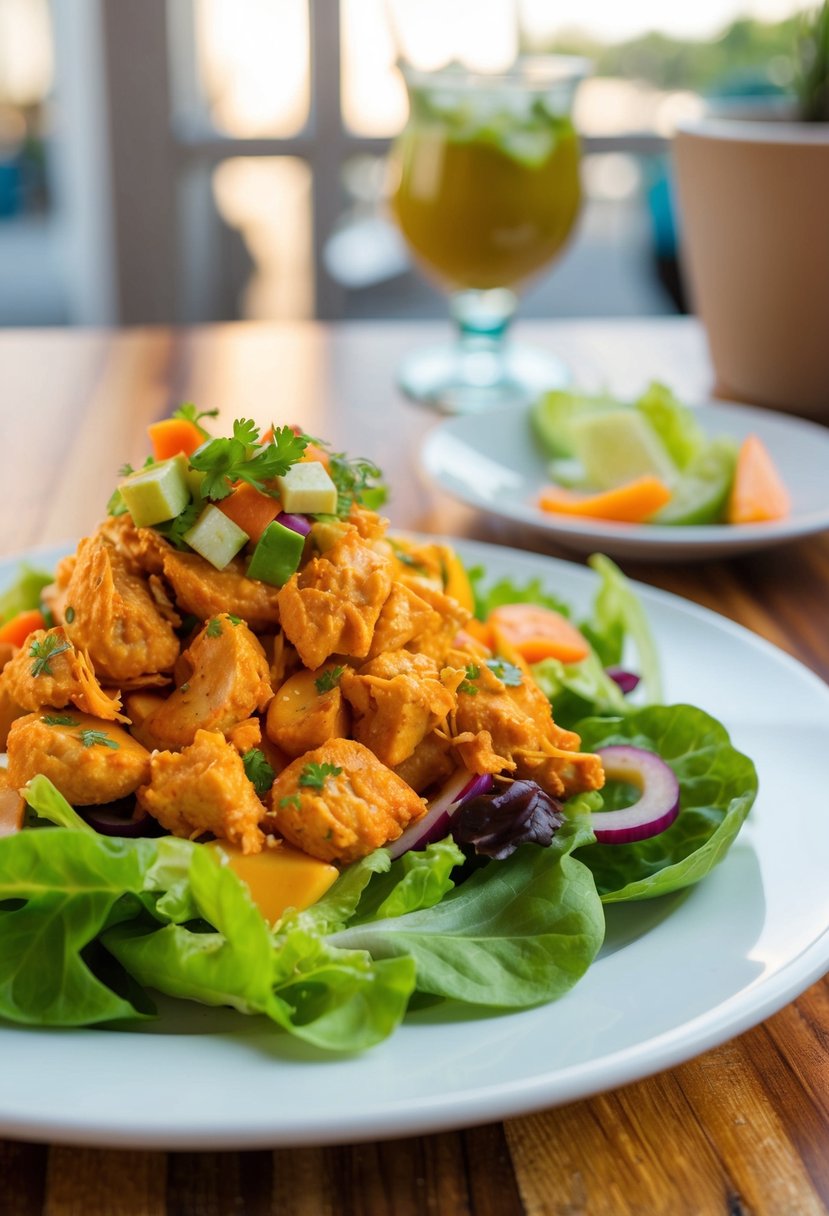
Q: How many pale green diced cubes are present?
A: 3